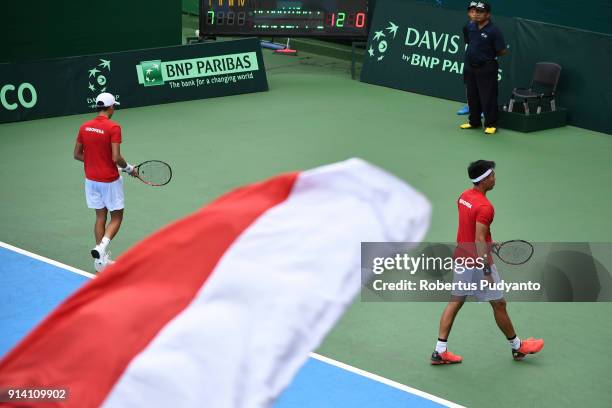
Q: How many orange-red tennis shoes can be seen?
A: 2